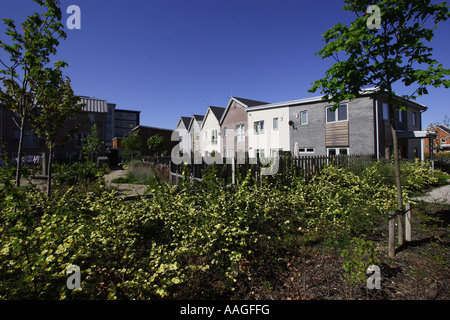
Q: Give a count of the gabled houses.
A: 4